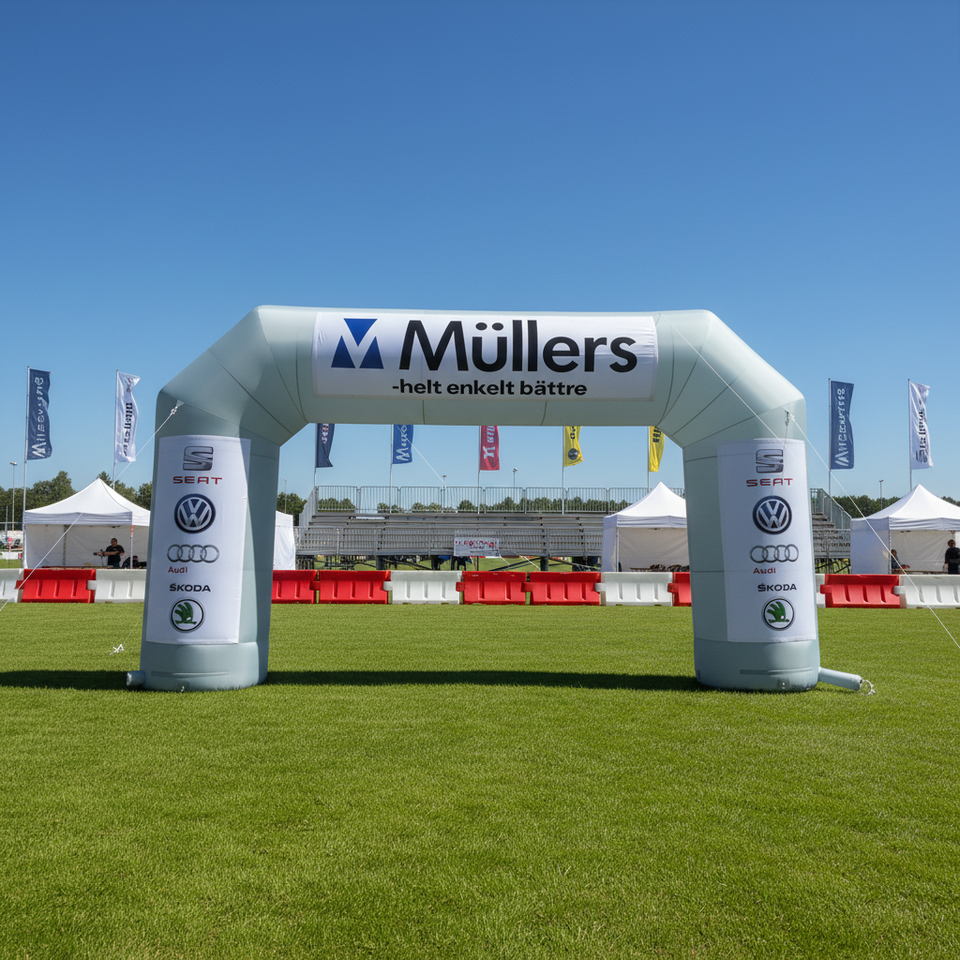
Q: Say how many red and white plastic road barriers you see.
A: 13